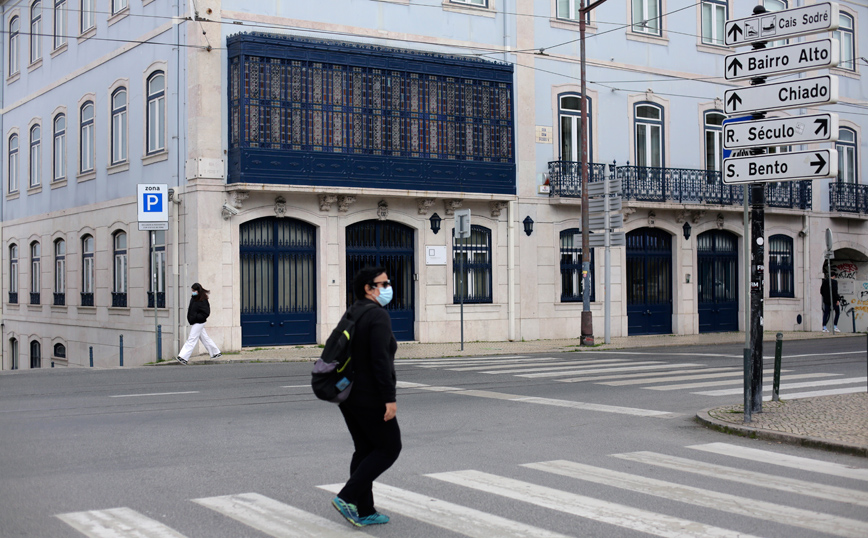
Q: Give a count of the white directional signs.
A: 5